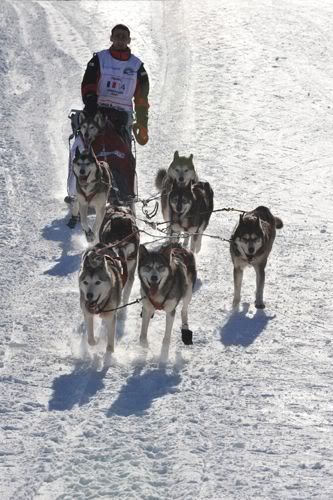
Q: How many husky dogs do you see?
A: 8